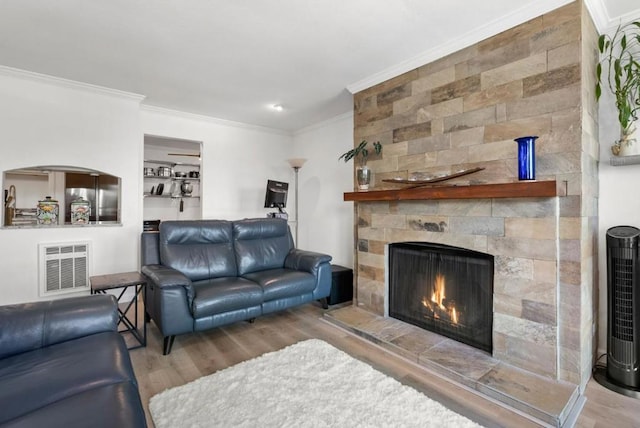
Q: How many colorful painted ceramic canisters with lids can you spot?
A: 2